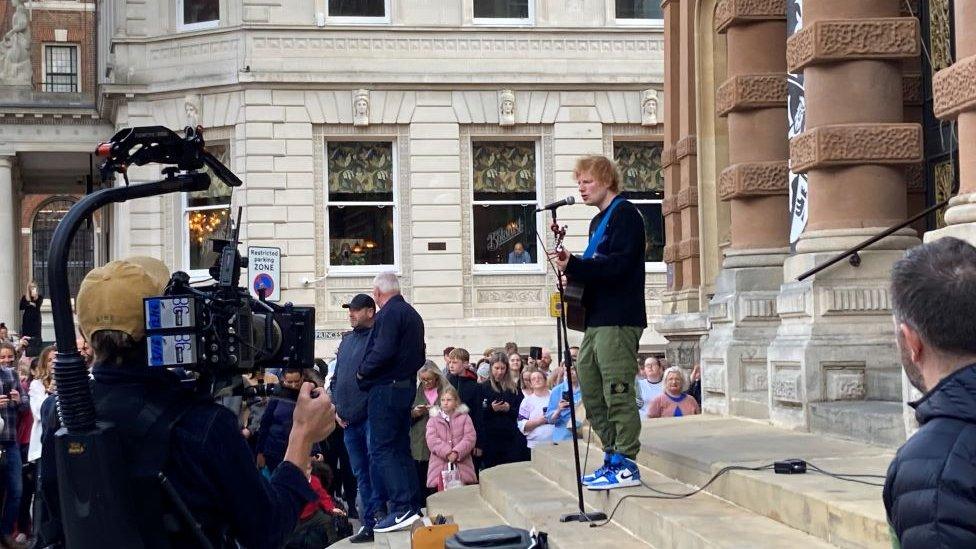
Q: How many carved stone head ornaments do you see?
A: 4